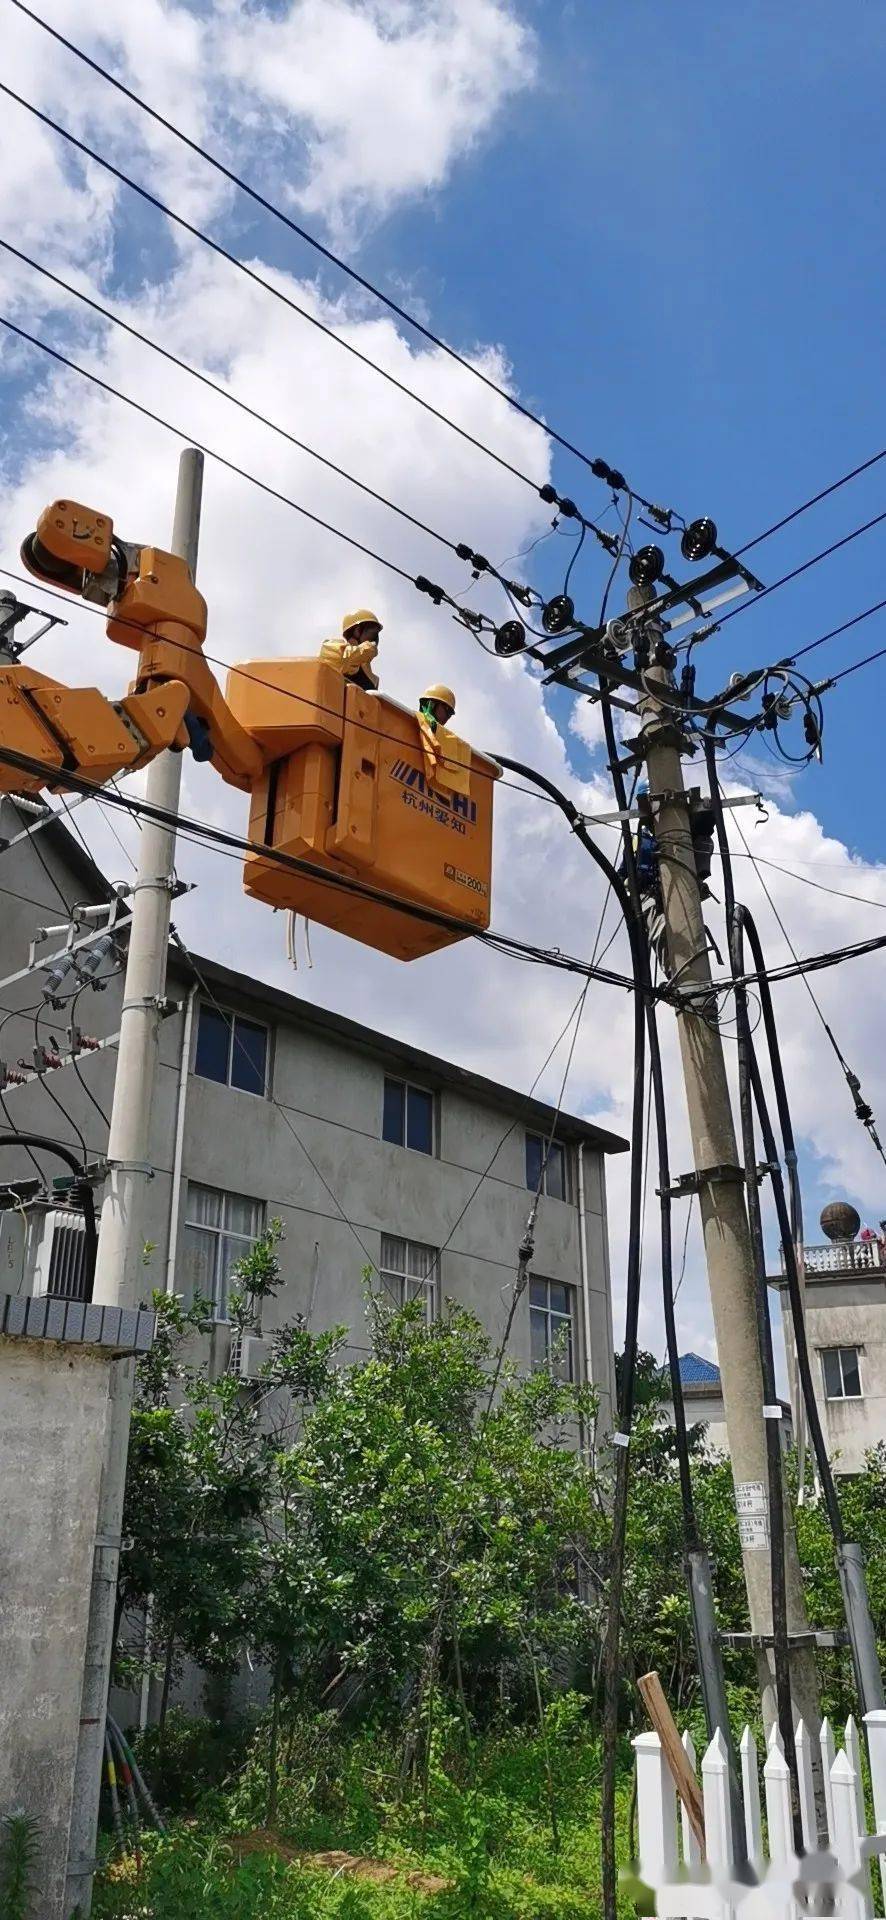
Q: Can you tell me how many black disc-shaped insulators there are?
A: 4